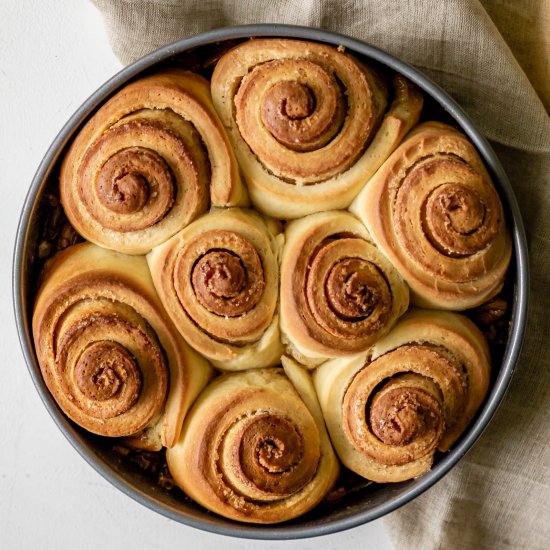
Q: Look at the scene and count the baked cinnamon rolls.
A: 8